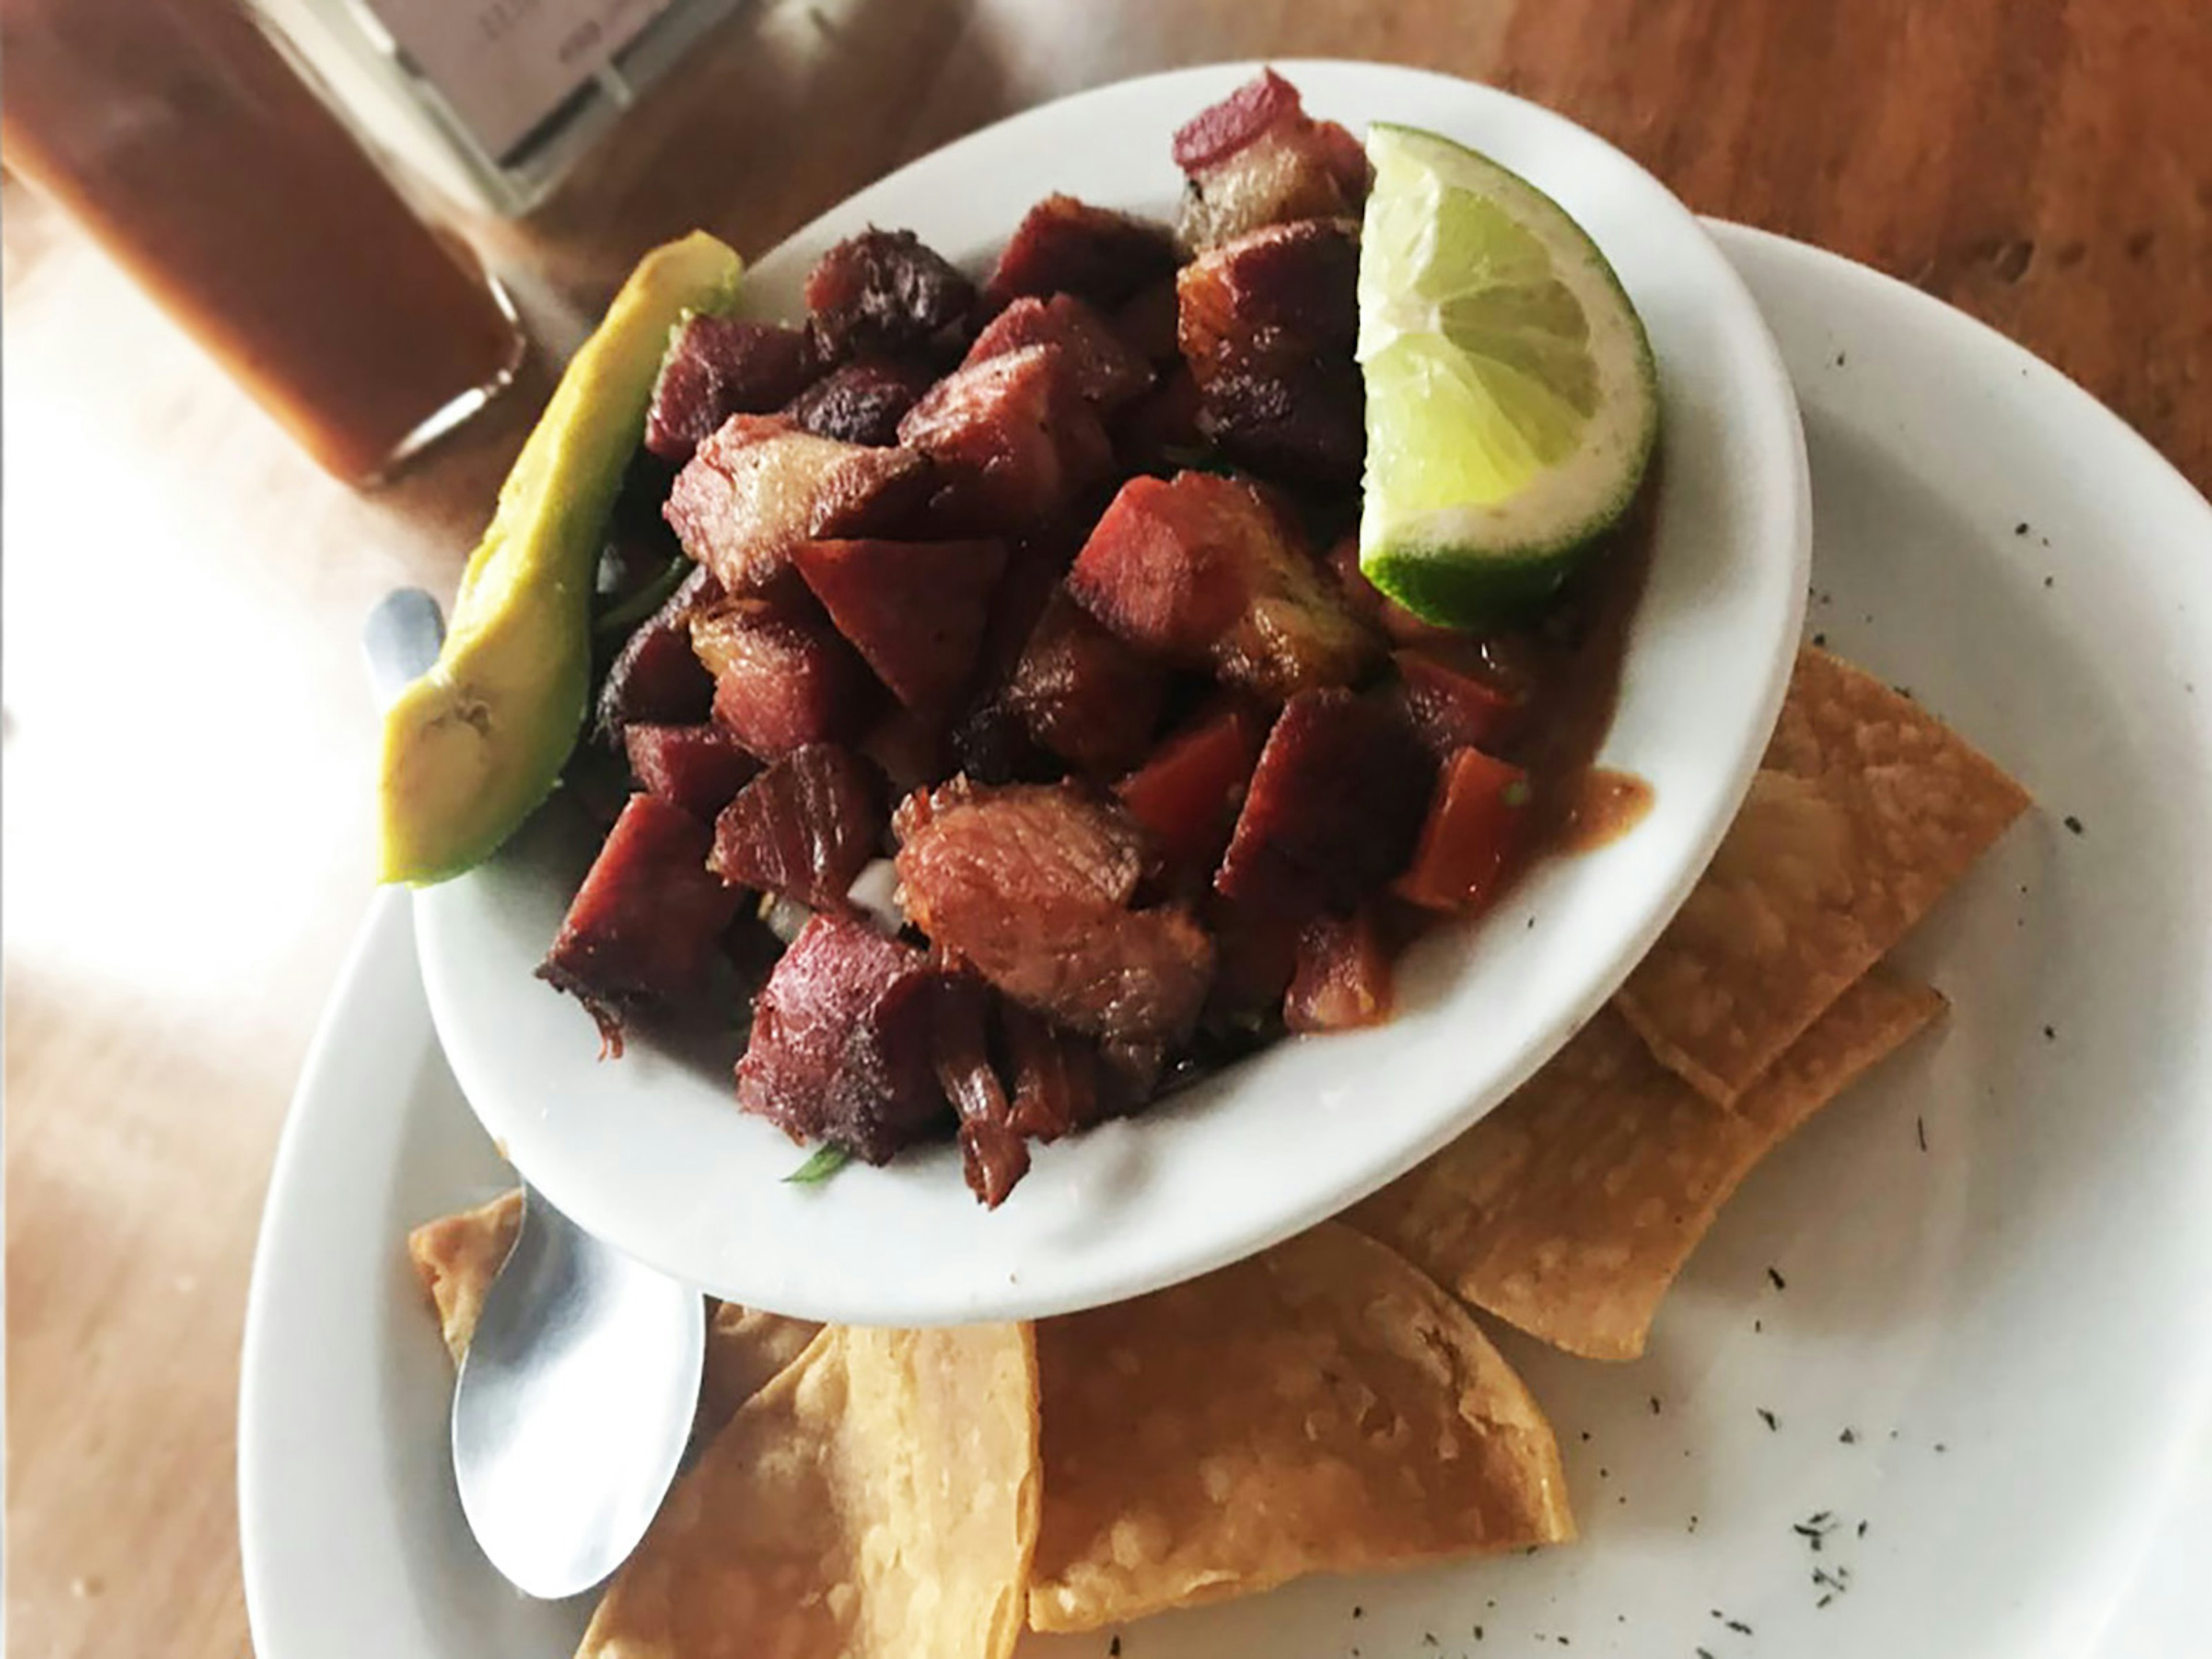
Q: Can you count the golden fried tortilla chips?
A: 5